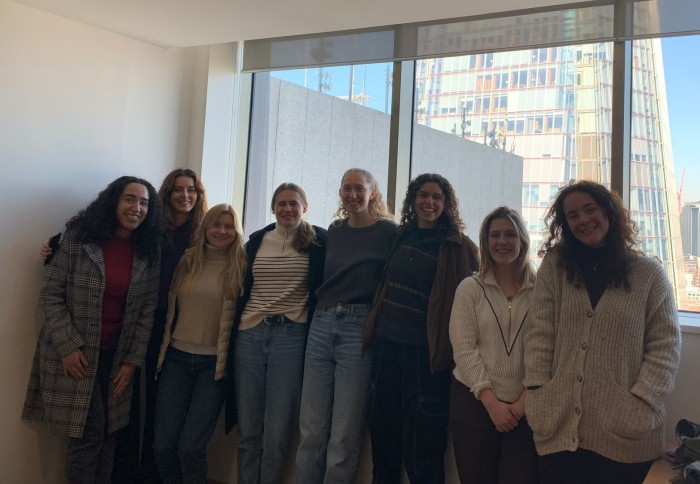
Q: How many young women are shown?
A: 8